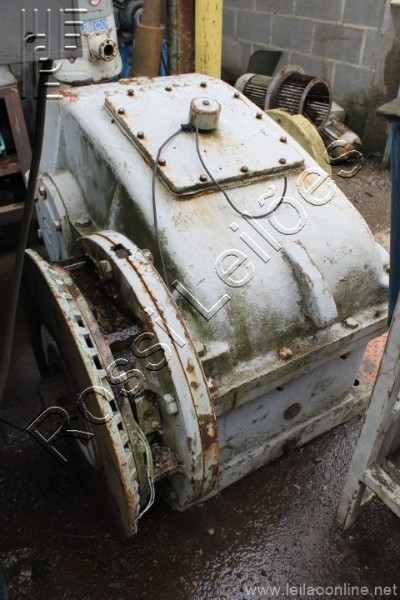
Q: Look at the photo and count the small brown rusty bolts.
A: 13